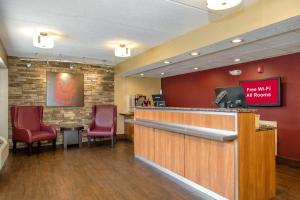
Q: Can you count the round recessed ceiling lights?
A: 7